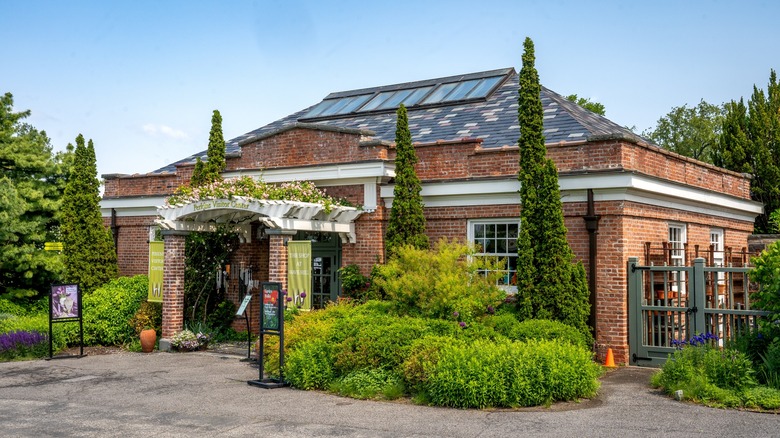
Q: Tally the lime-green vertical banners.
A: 2